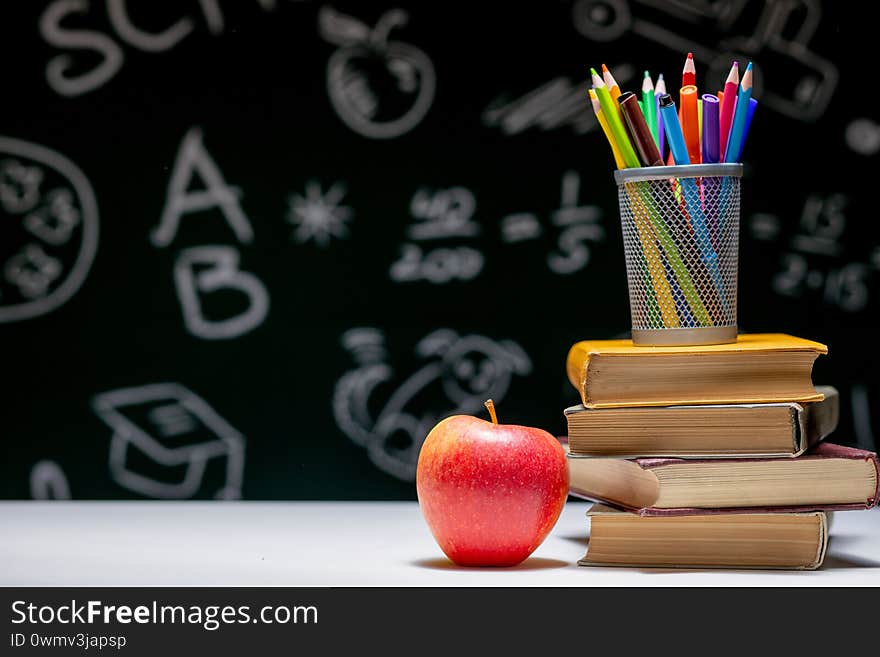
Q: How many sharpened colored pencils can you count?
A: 8